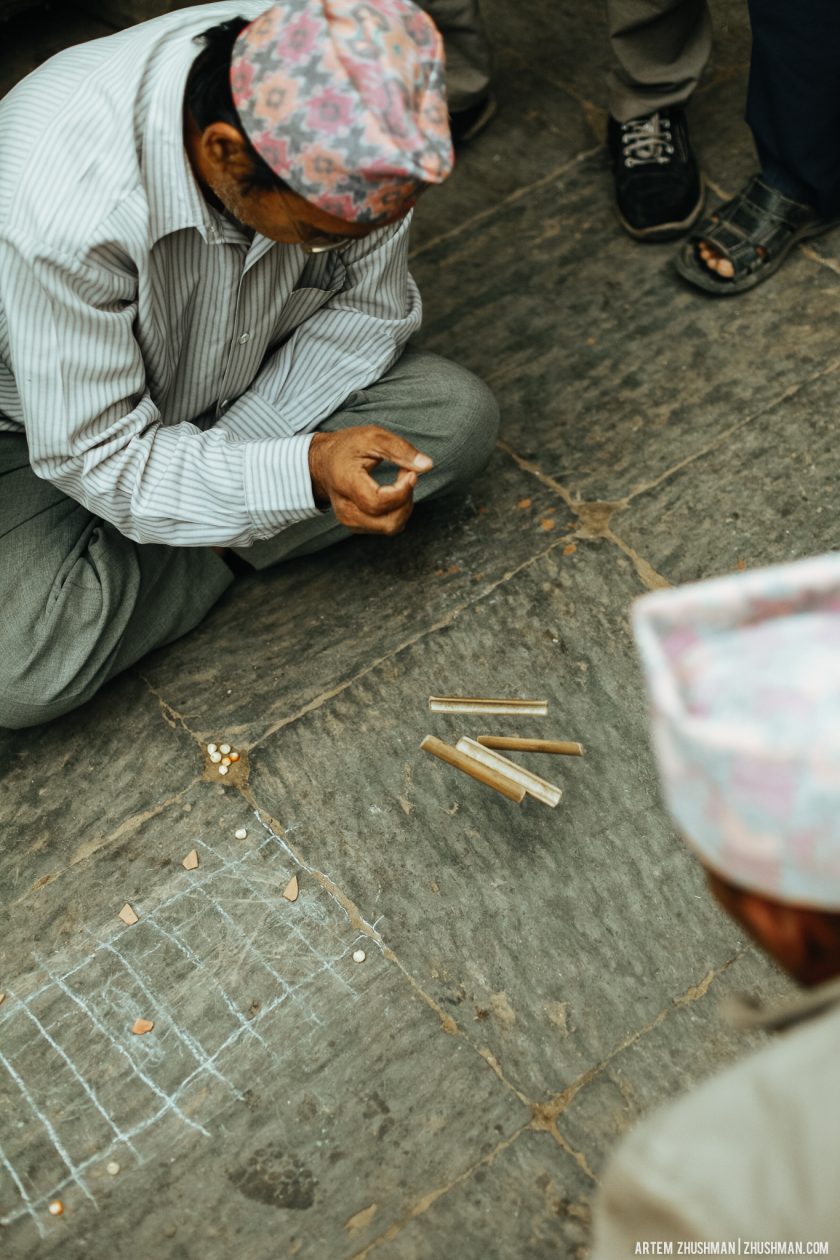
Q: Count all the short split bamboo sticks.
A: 4